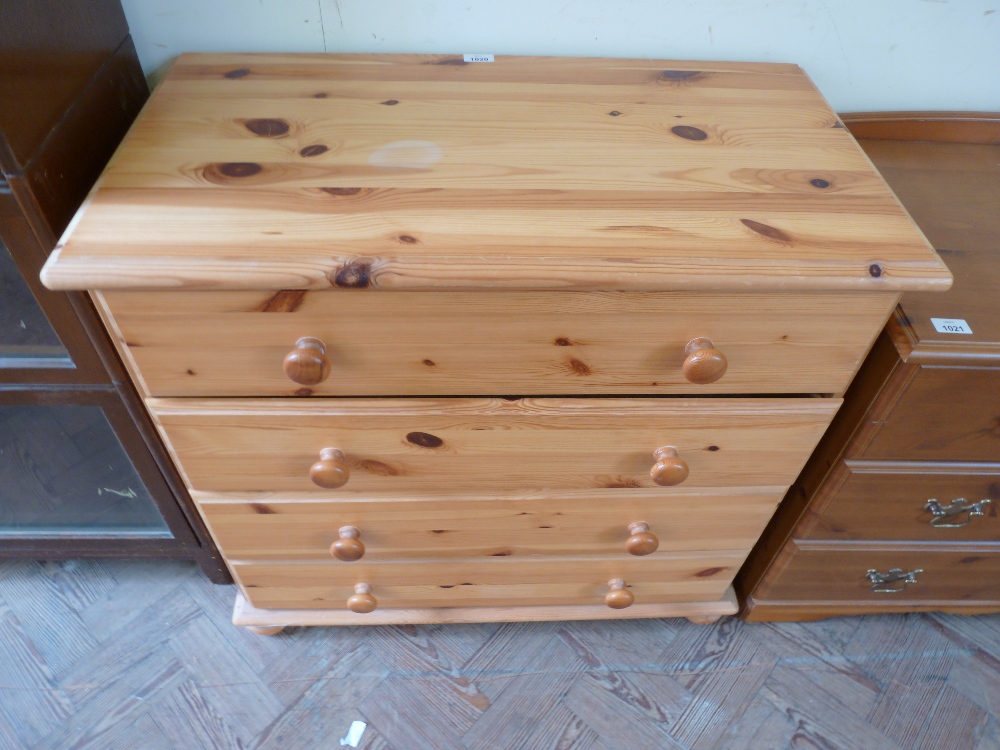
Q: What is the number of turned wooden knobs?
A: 8